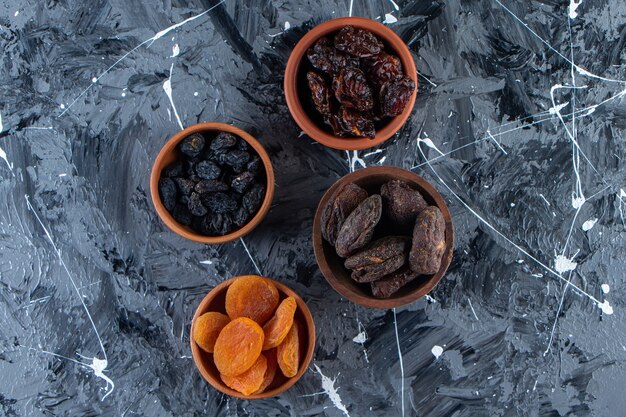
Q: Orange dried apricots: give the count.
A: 7